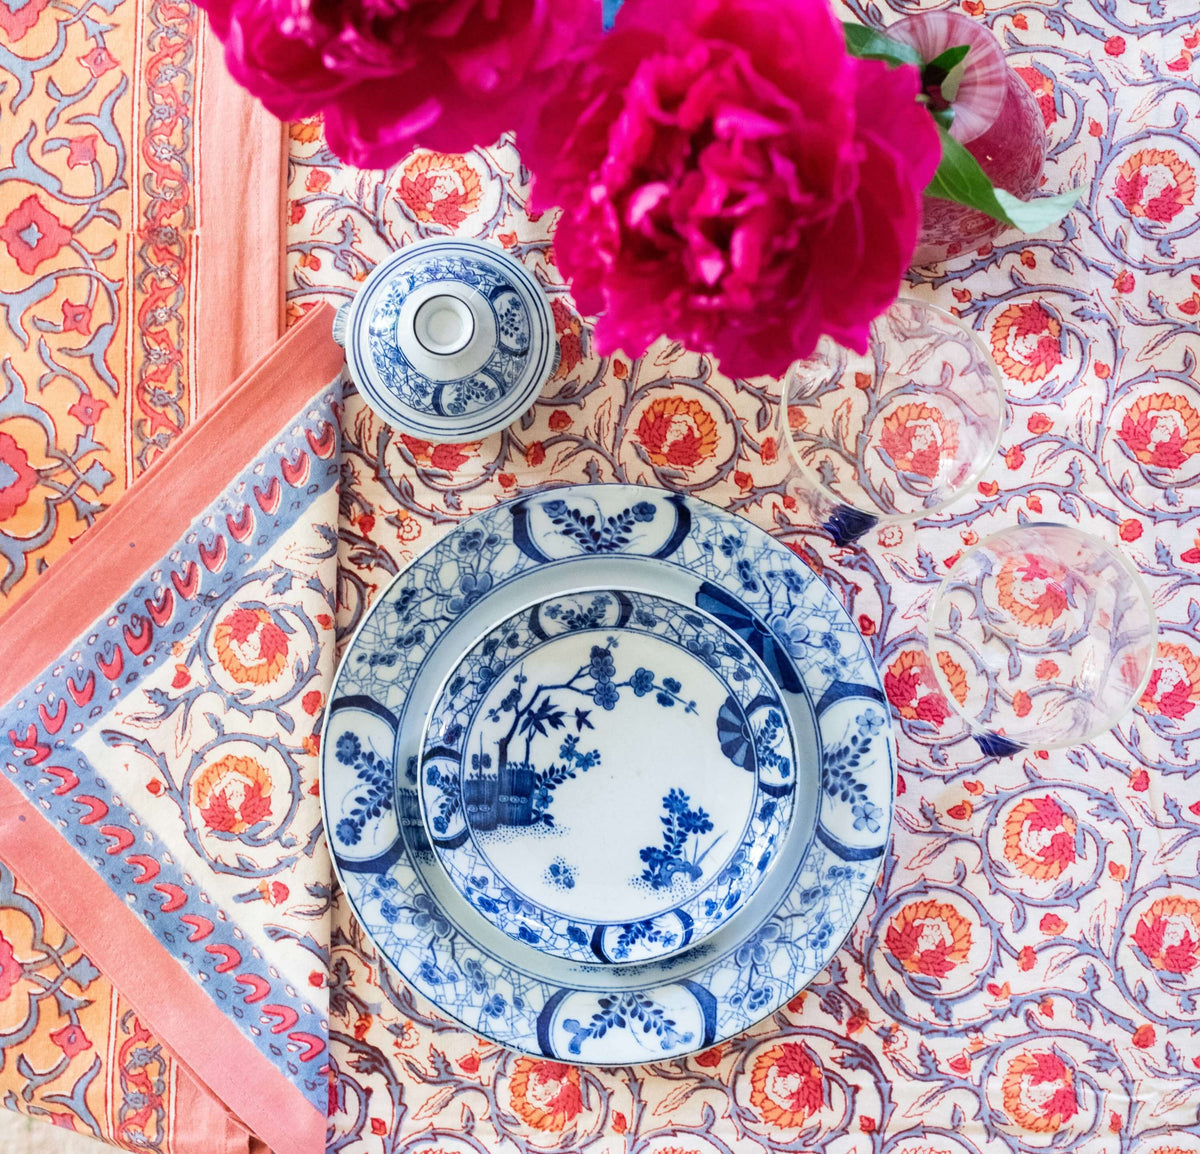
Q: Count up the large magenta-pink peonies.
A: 2